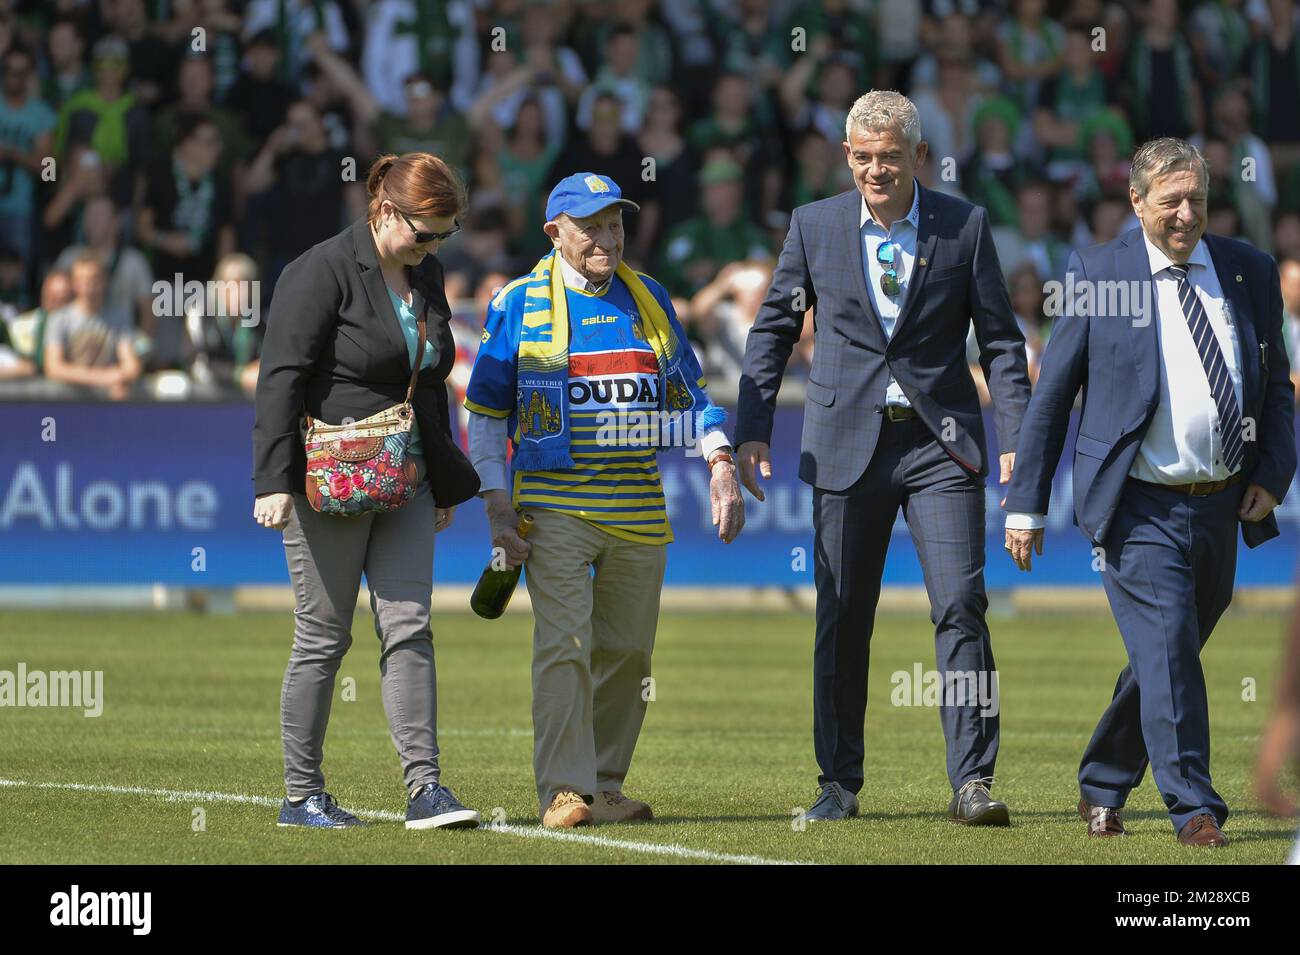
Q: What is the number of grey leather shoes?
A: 2